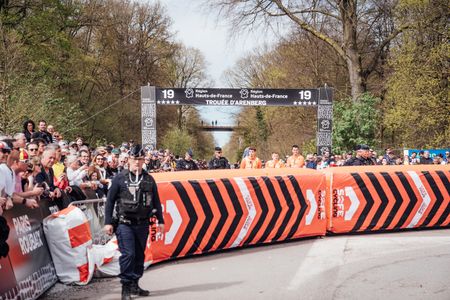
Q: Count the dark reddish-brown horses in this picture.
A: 0